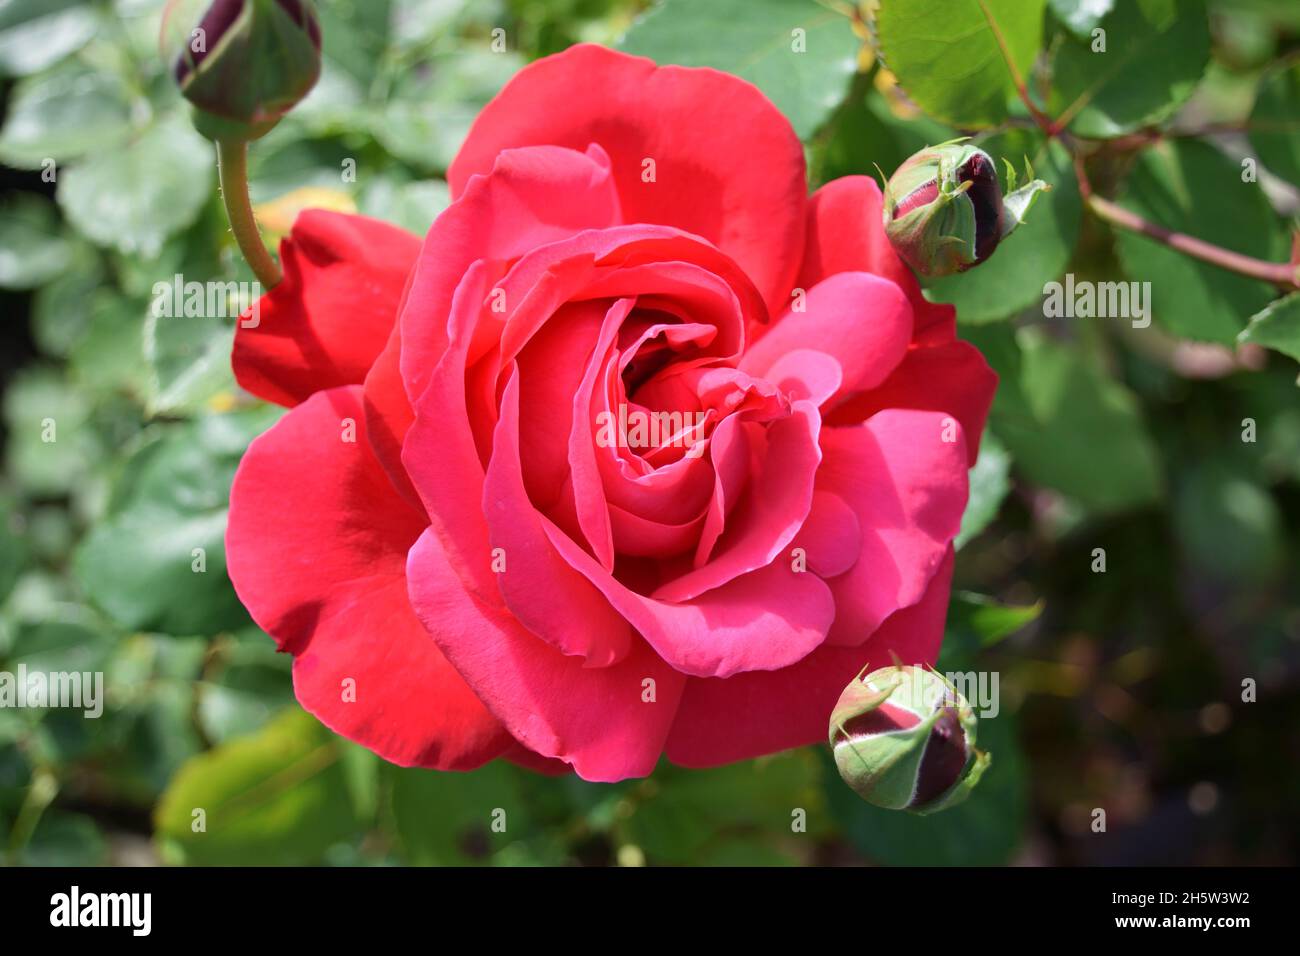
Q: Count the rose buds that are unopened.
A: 3